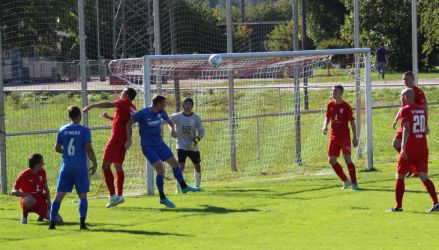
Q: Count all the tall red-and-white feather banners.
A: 0